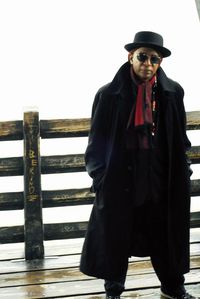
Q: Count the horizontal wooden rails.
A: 4